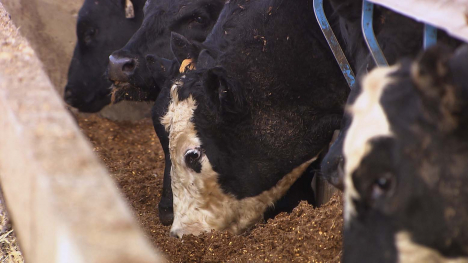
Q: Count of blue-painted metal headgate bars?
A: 3